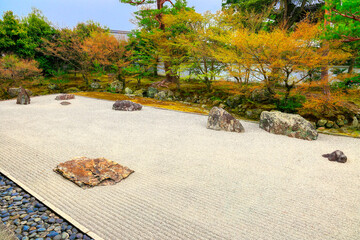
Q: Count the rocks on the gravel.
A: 8